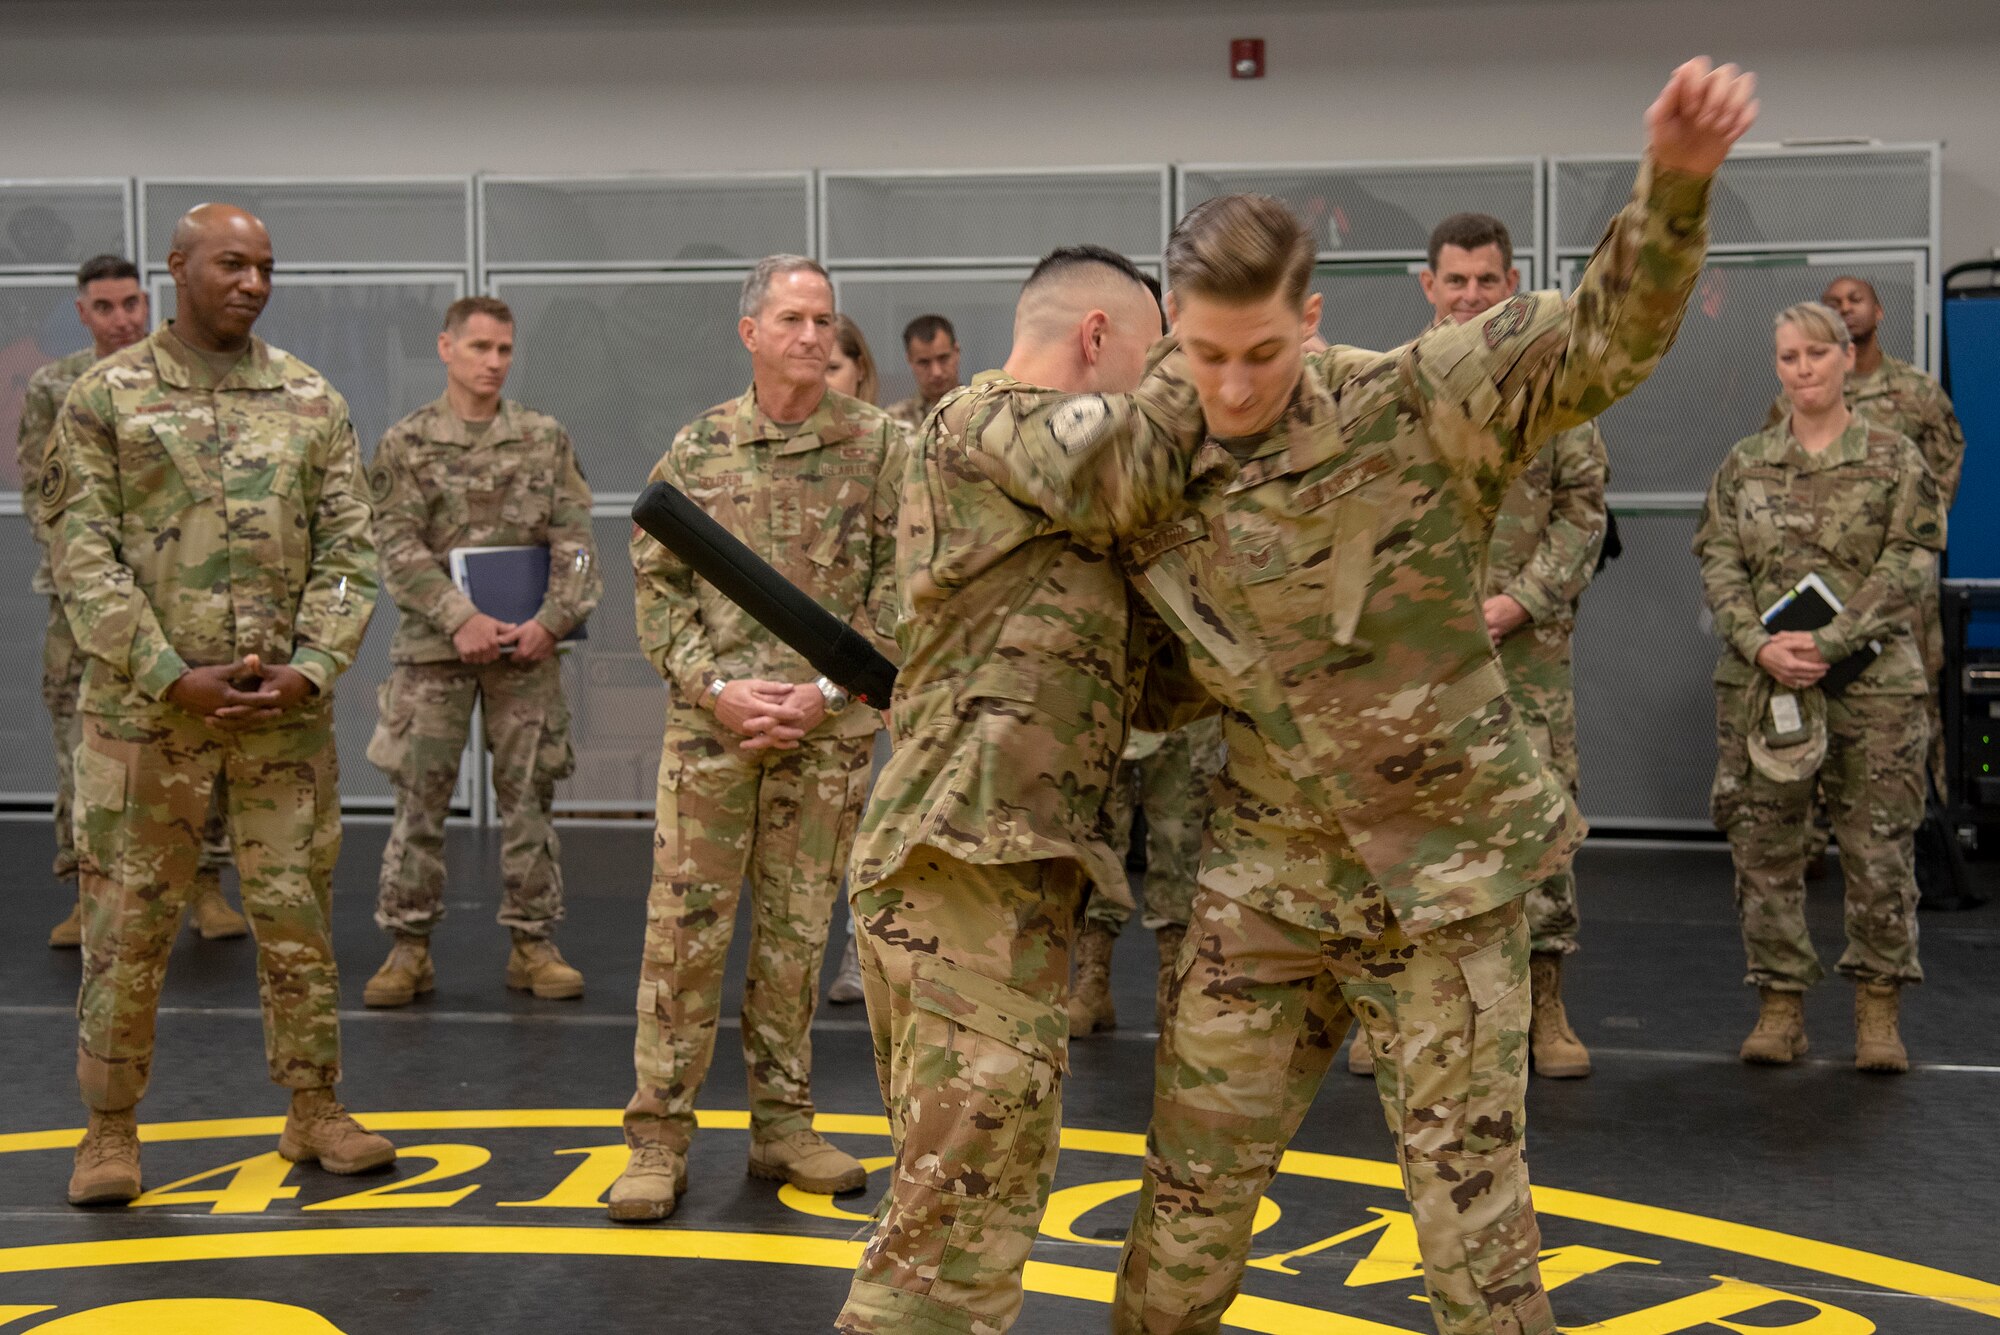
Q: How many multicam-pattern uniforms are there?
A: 11